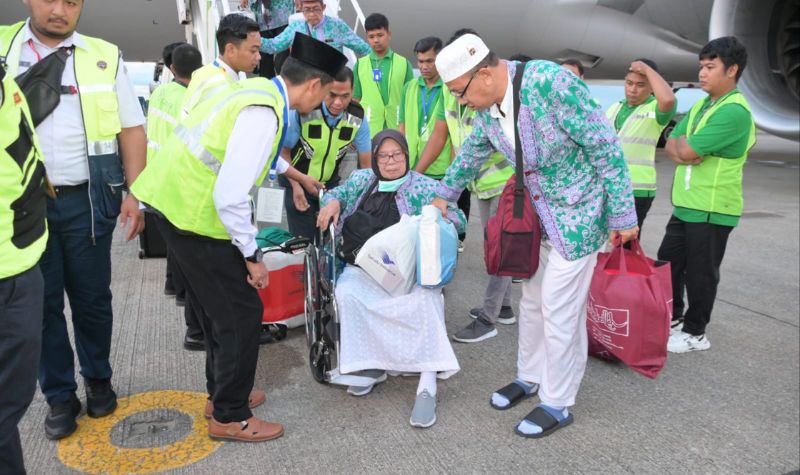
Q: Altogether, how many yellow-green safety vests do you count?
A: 11